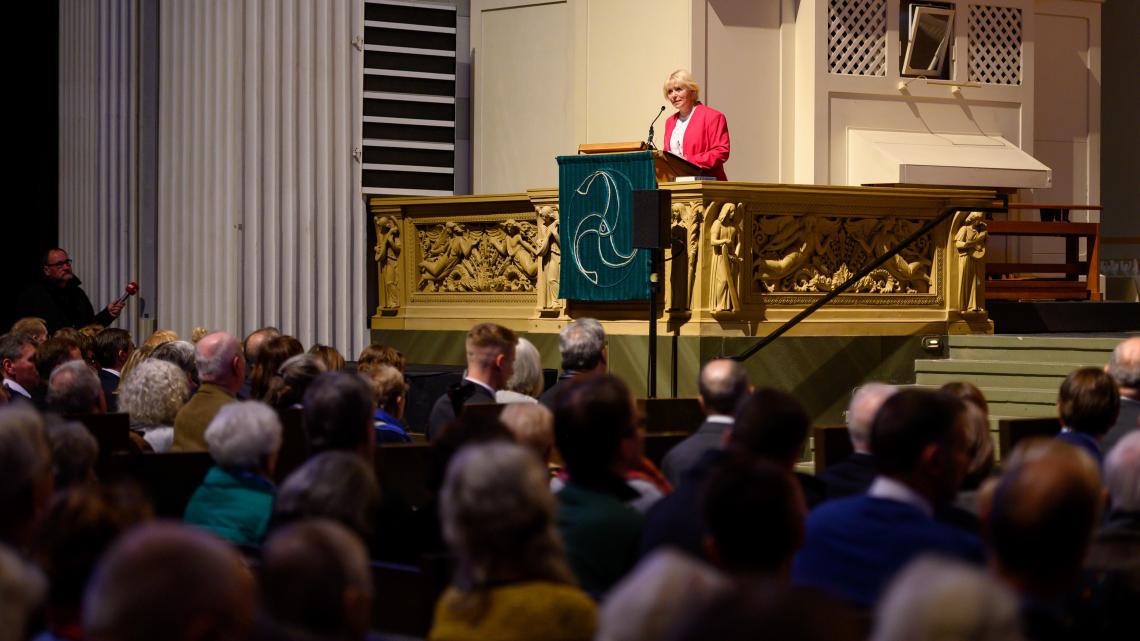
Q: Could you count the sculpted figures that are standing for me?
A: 5